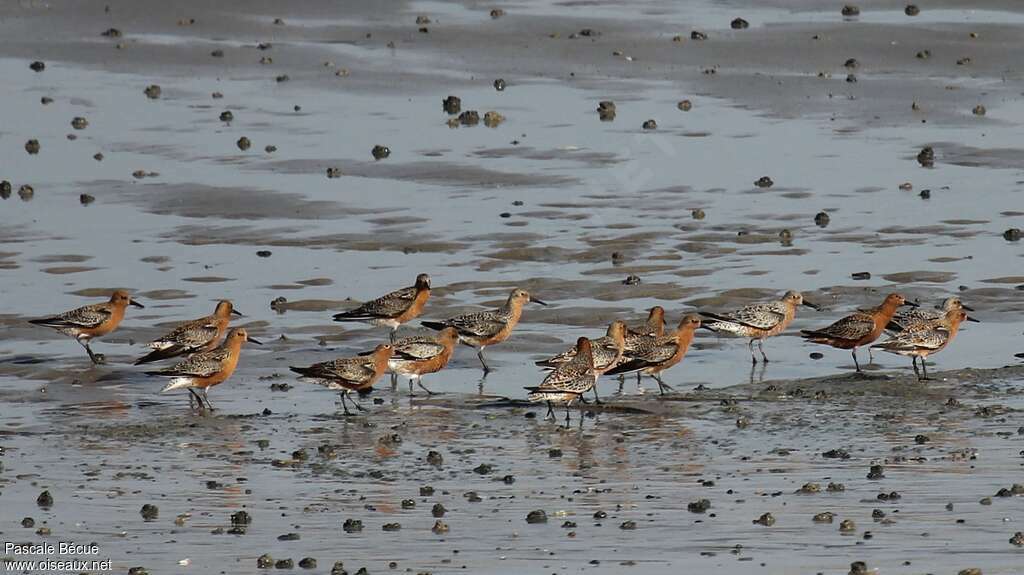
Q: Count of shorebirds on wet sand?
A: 15